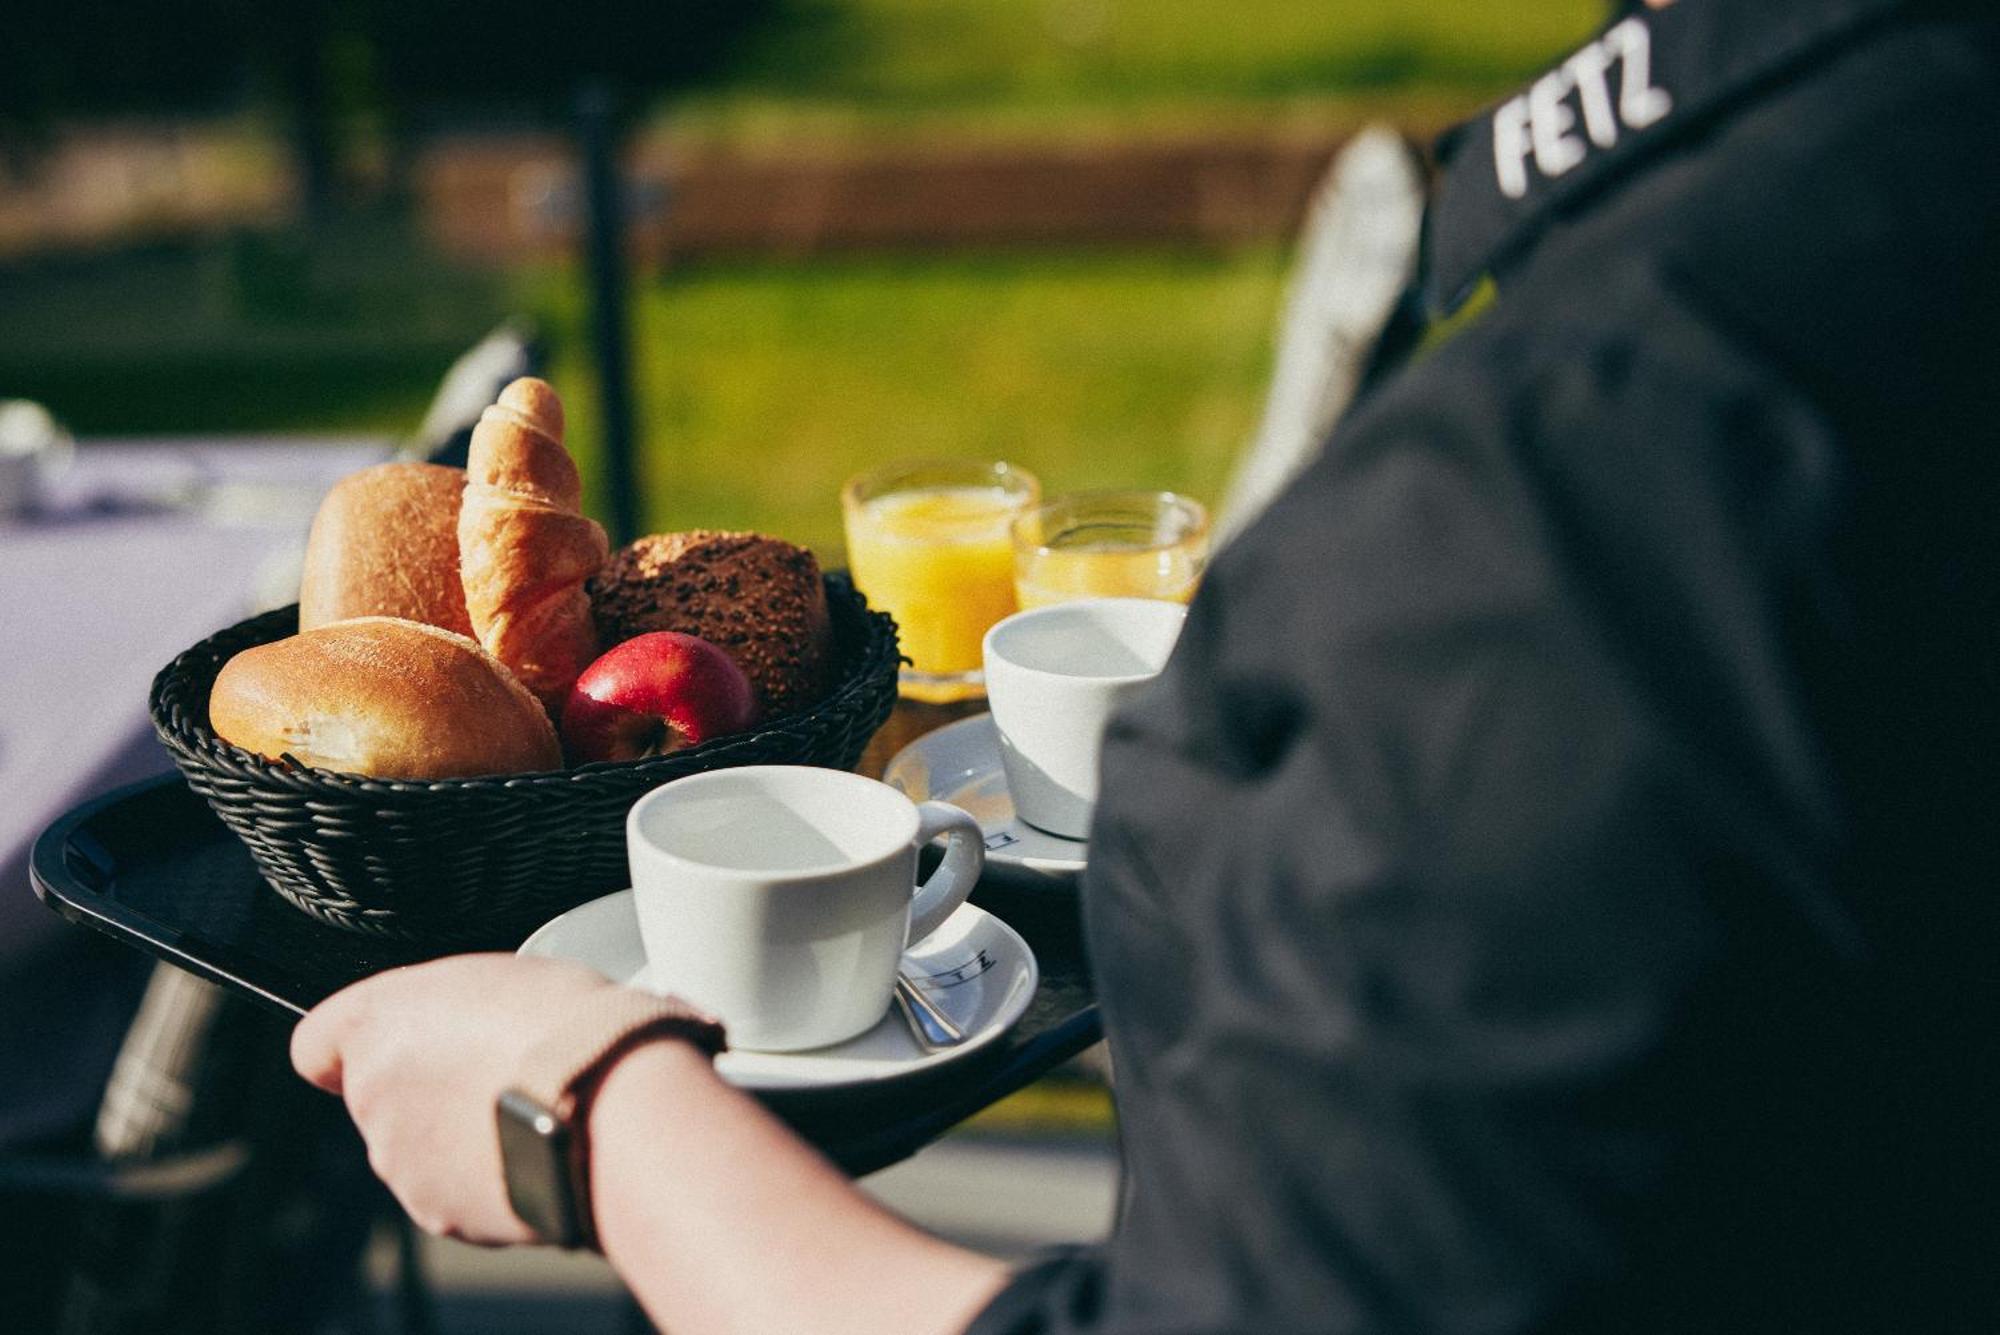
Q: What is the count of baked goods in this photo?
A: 4